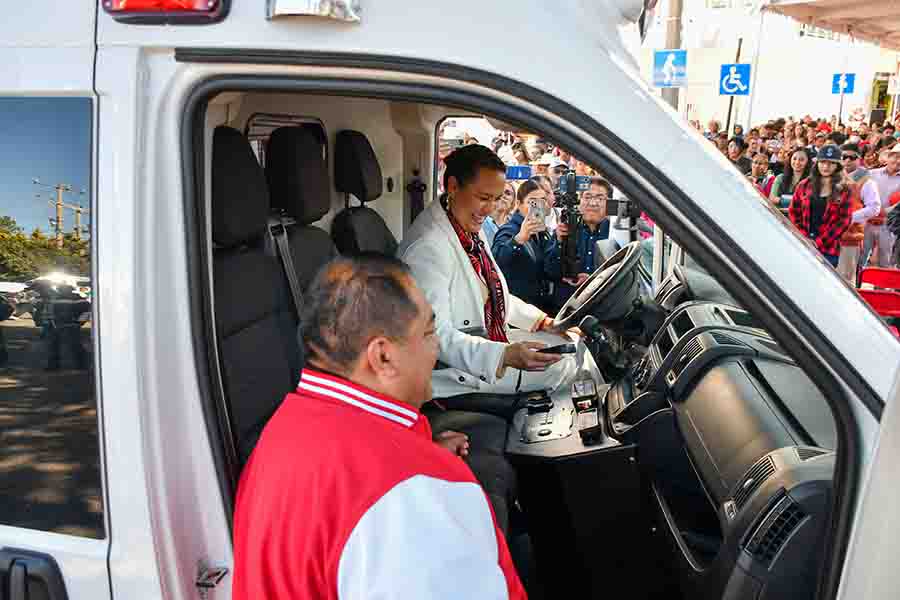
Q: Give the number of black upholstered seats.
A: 3